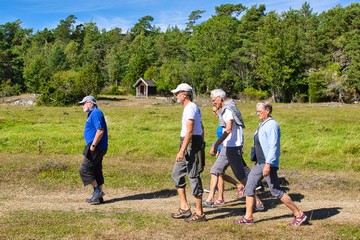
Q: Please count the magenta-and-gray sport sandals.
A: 2